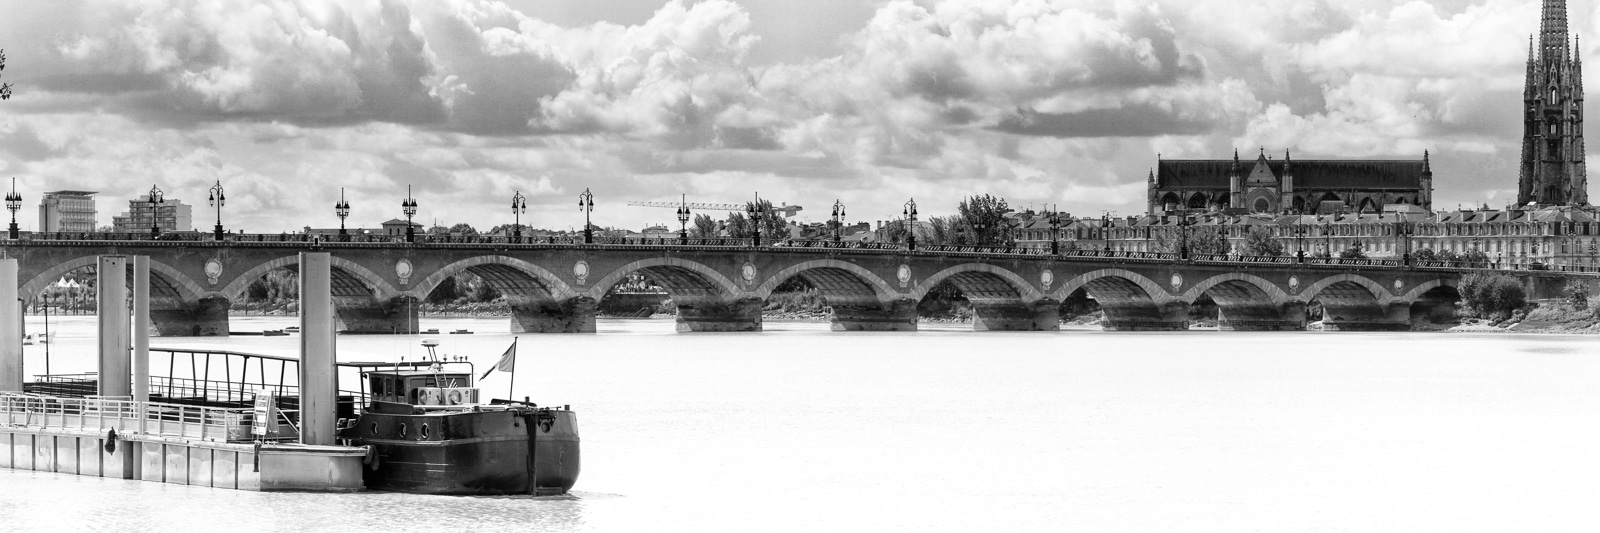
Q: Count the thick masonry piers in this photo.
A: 9